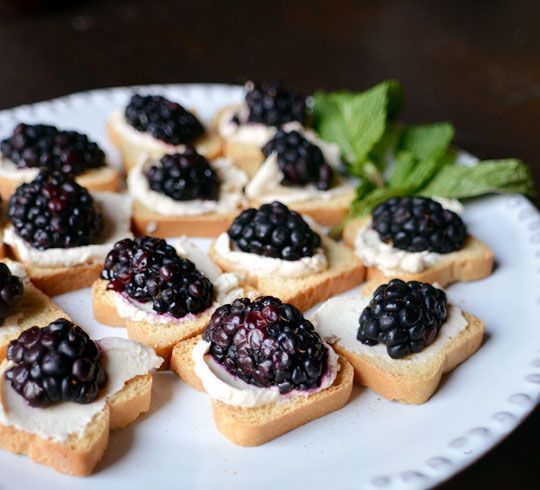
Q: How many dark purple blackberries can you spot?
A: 13